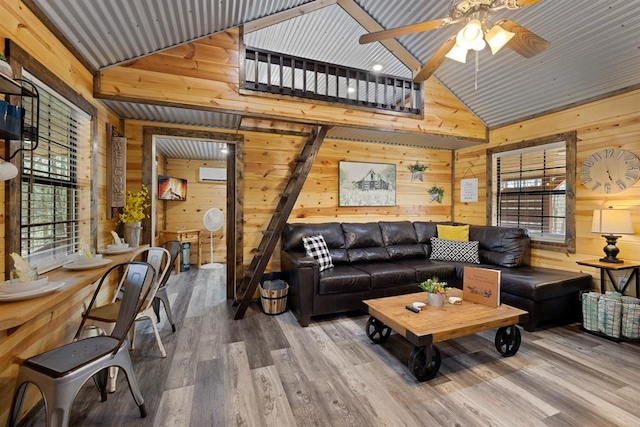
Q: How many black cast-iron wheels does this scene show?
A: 3